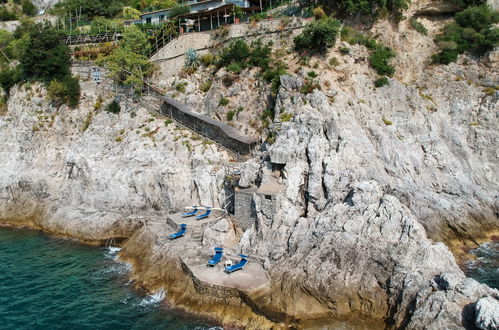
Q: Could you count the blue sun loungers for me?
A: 5